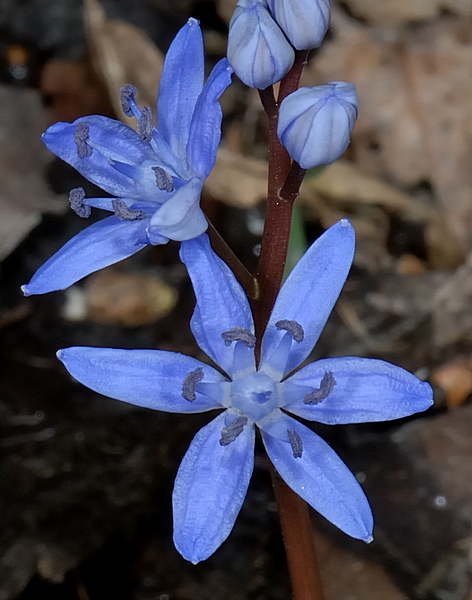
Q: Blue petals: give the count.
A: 11